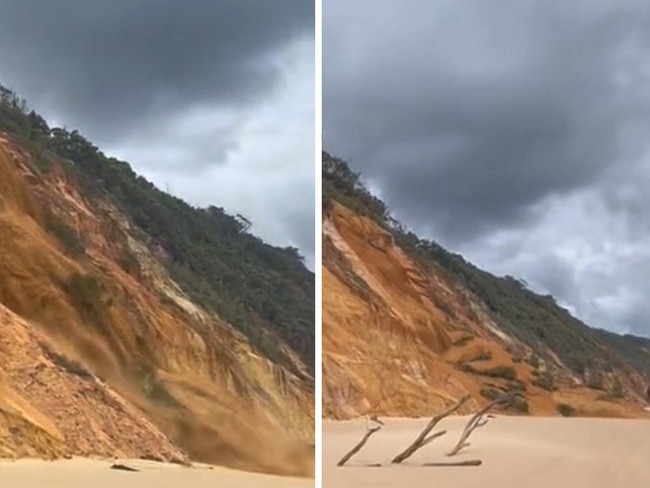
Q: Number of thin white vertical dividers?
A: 1